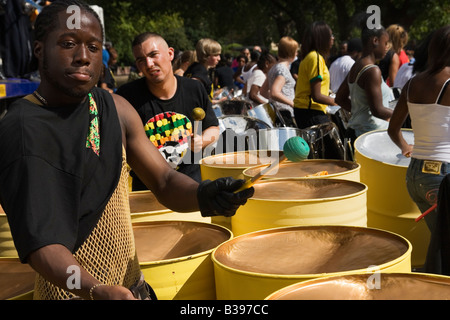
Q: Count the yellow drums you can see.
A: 10